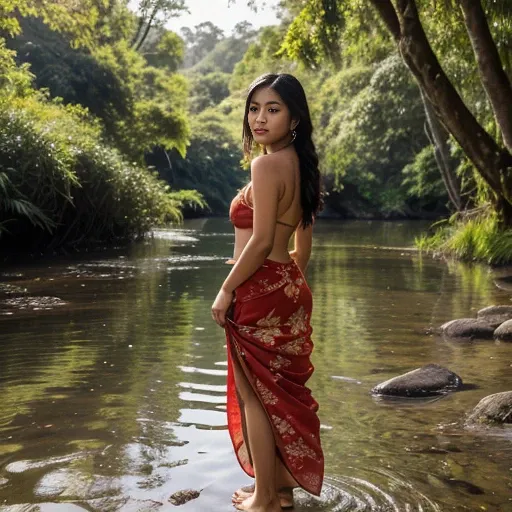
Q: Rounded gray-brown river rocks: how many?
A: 5